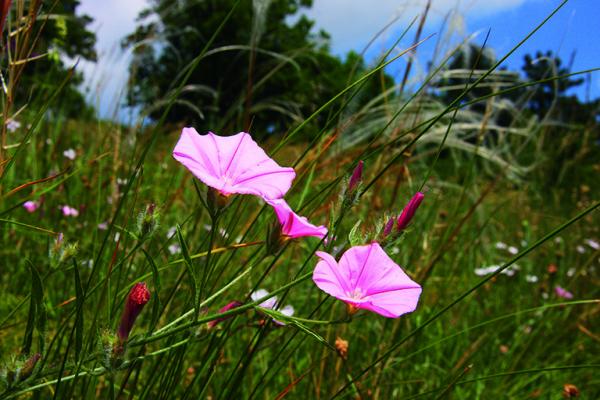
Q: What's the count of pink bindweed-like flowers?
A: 3